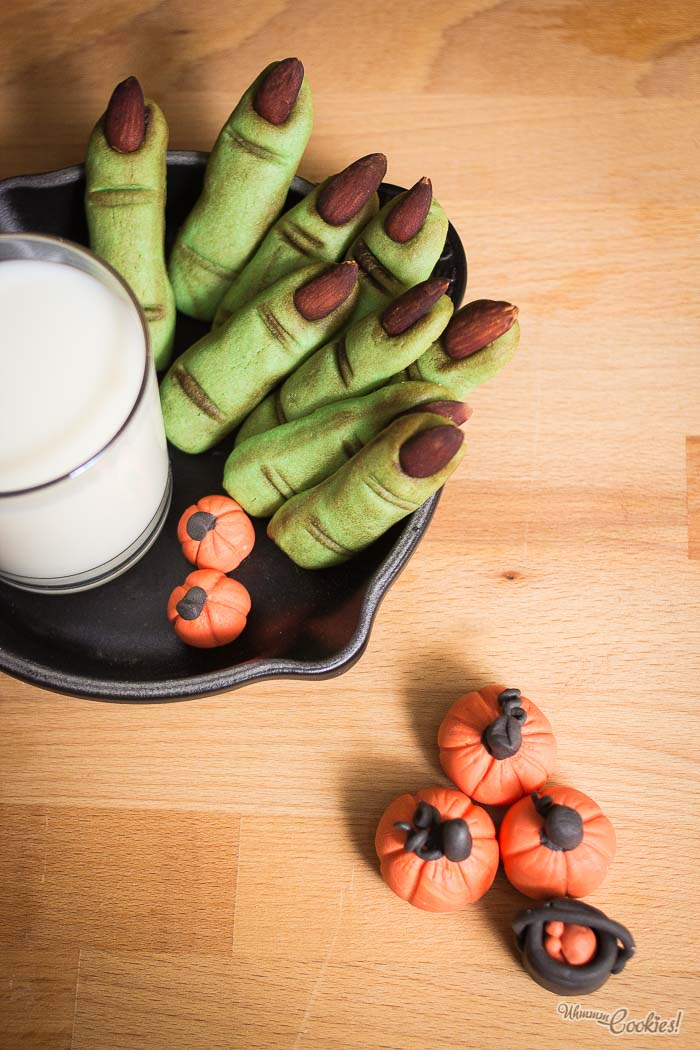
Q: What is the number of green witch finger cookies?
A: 9